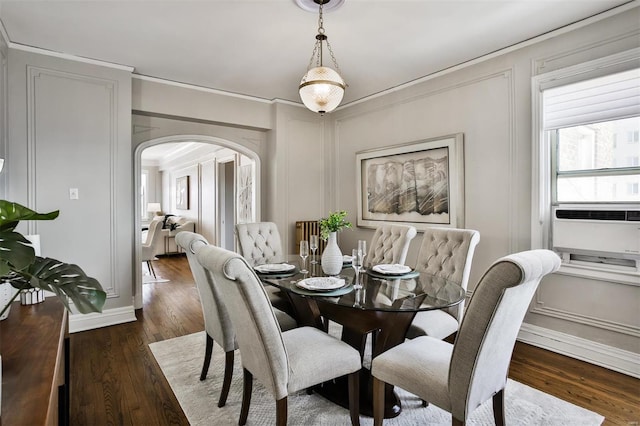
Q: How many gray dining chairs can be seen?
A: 6